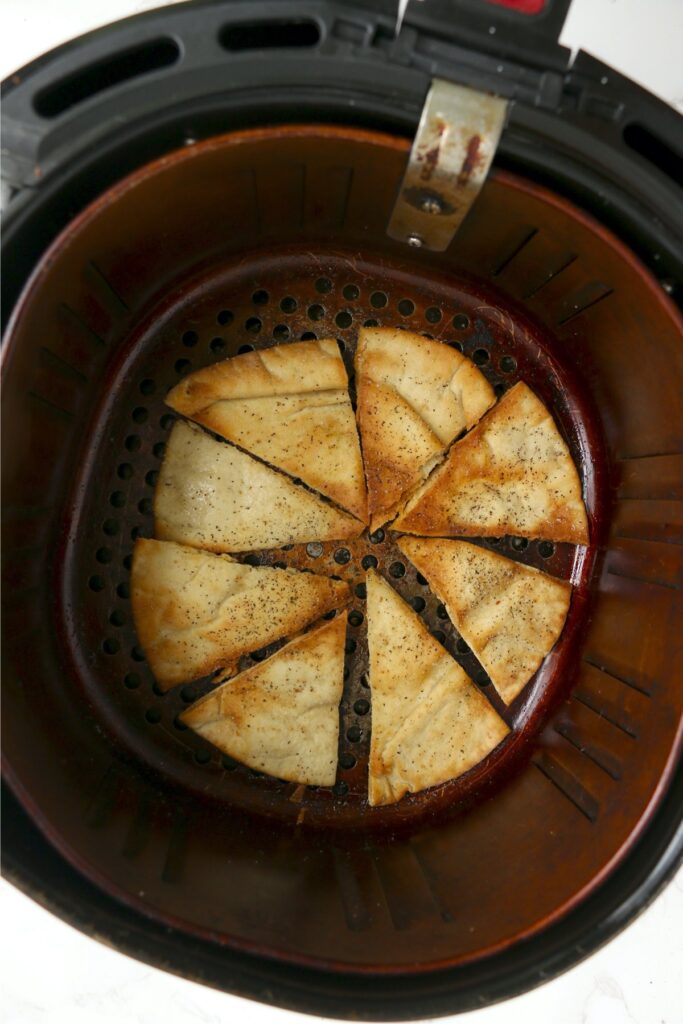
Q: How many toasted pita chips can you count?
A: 8